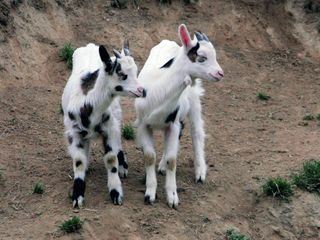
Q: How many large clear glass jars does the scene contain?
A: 0